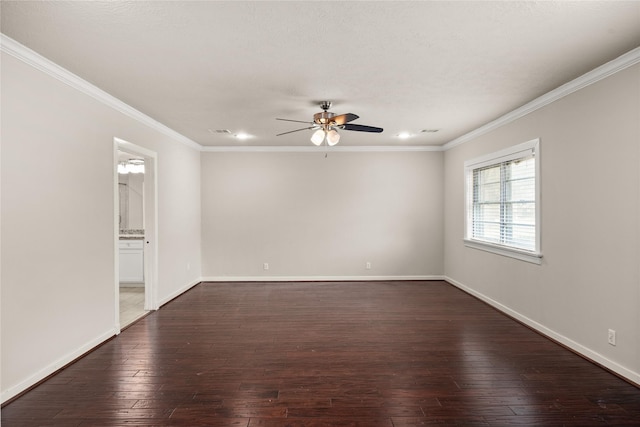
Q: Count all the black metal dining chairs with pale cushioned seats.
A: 0